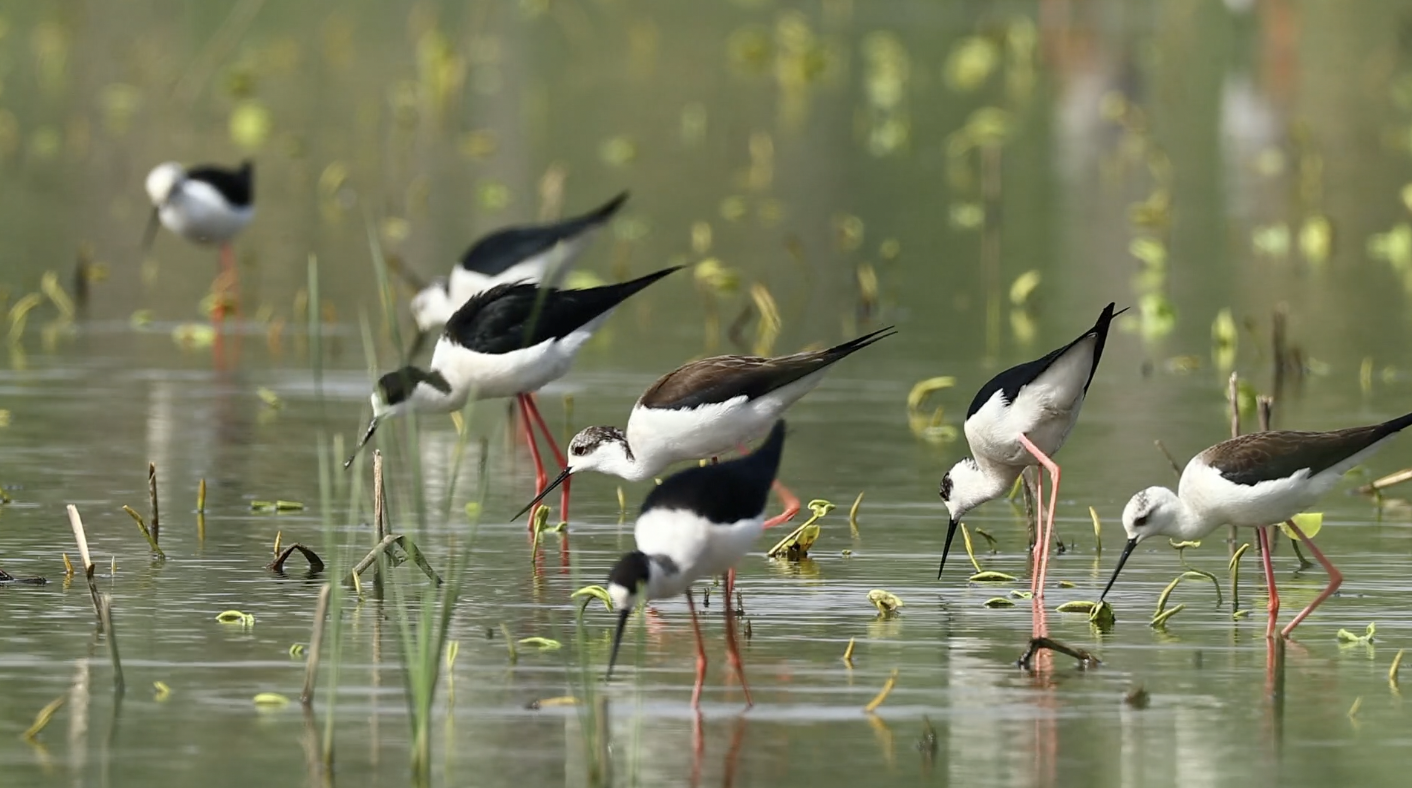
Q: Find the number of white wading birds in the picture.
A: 7